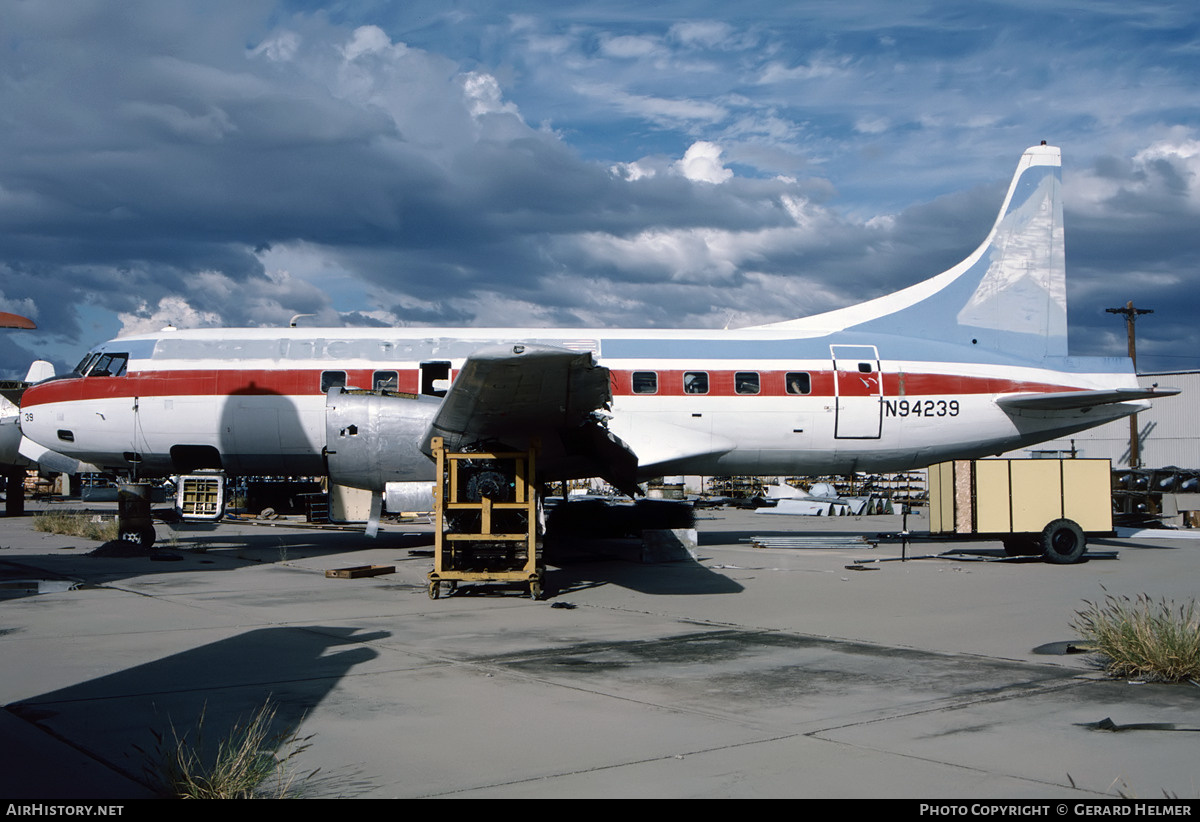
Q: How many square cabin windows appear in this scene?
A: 6